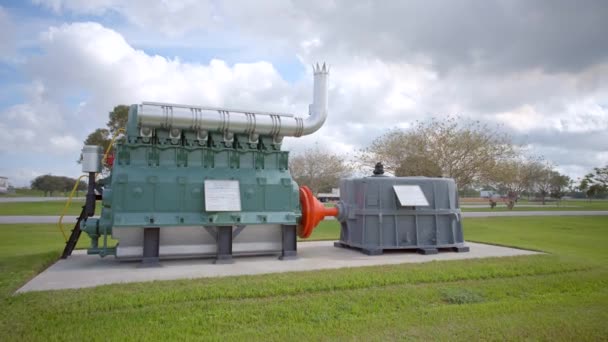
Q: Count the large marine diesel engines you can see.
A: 1